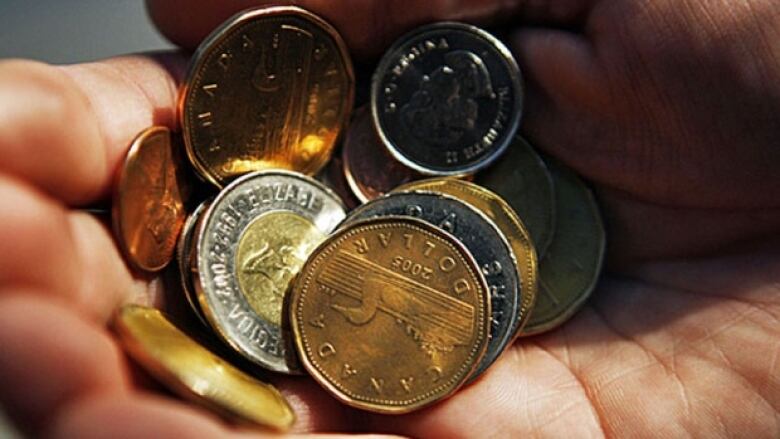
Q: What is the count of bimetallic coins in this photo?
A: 1